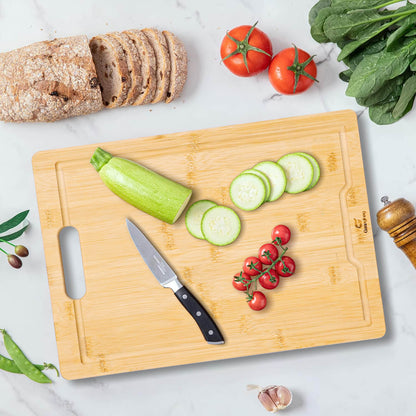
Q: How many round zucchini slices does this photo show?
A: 7